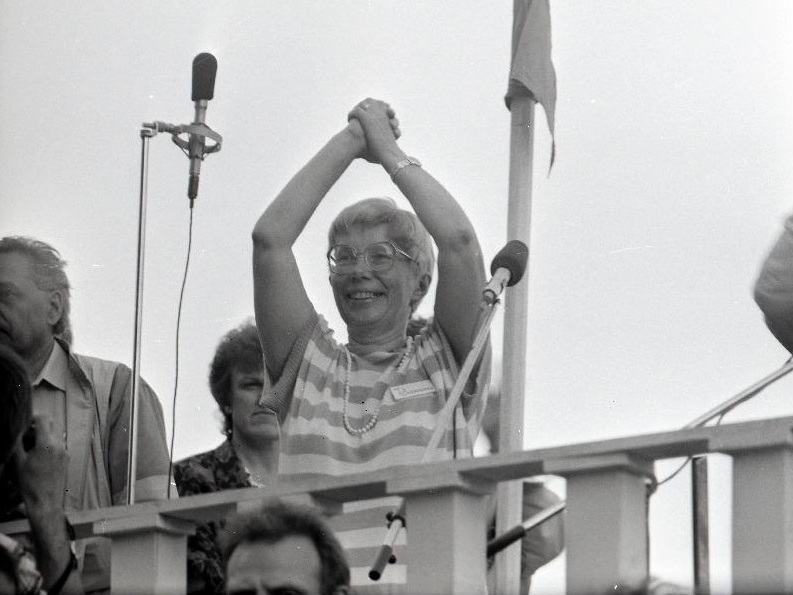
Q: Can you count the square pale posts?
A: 4